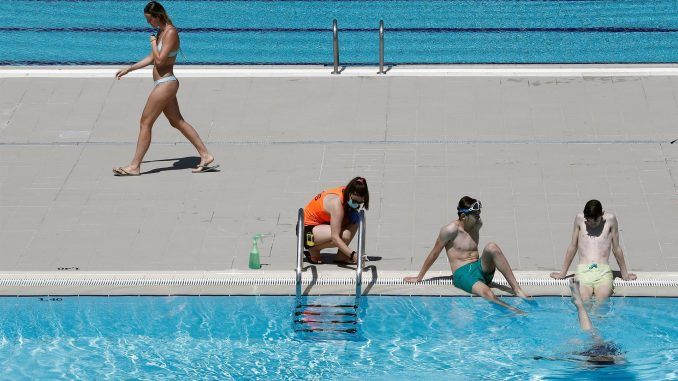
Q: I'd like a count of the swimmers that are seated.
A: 2